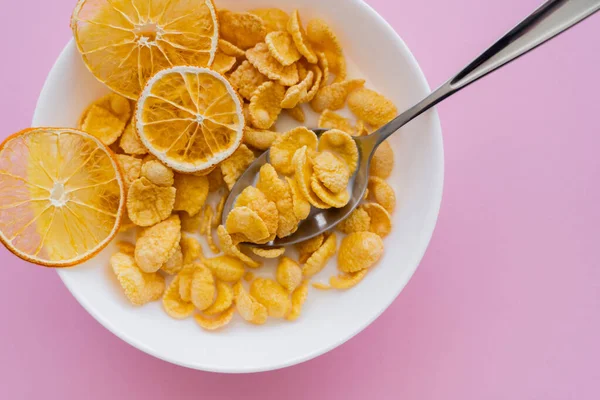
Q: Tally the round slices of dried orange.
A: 3